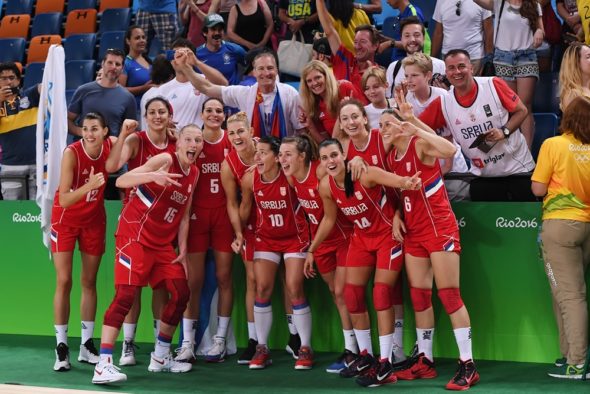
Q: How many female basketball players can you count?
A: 10